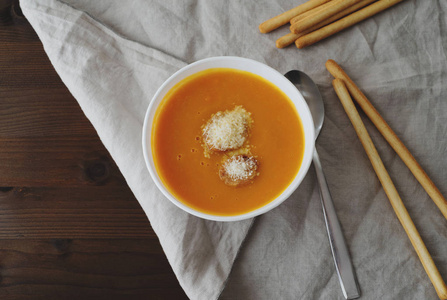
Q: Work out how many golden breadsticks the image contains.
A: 7